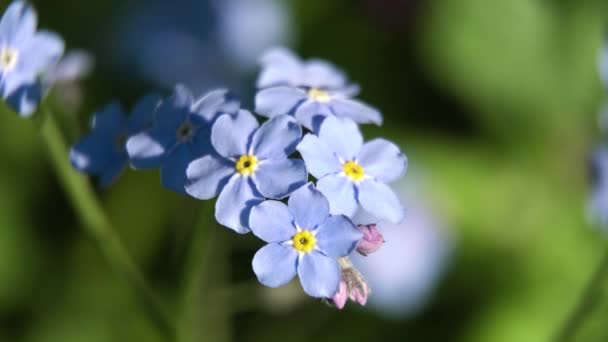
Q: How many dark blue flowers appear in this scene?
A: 2